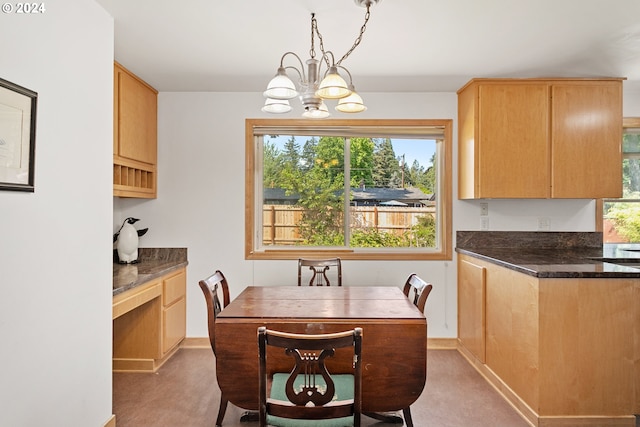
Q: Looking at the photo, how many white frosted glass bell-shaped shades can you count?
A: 5